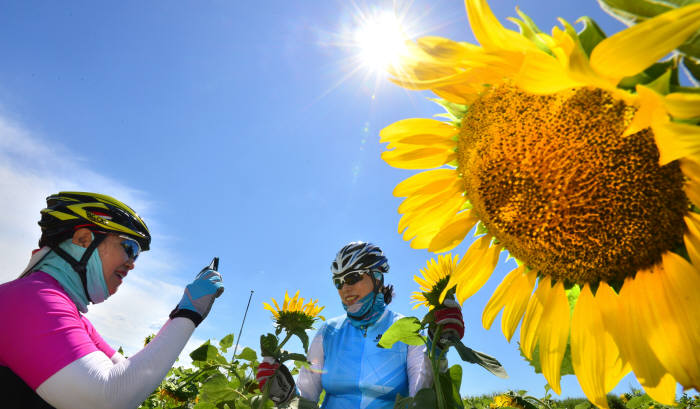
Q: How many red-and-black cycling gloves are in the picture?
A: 2